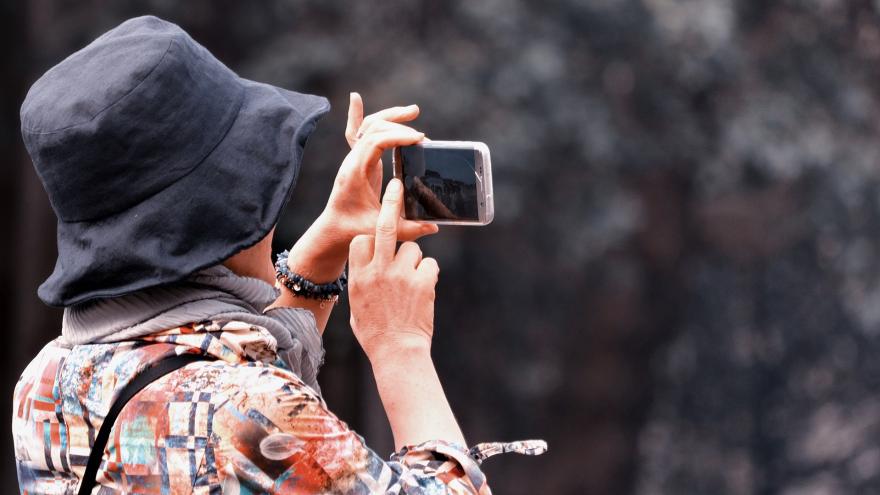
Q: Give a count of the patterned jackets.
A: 1